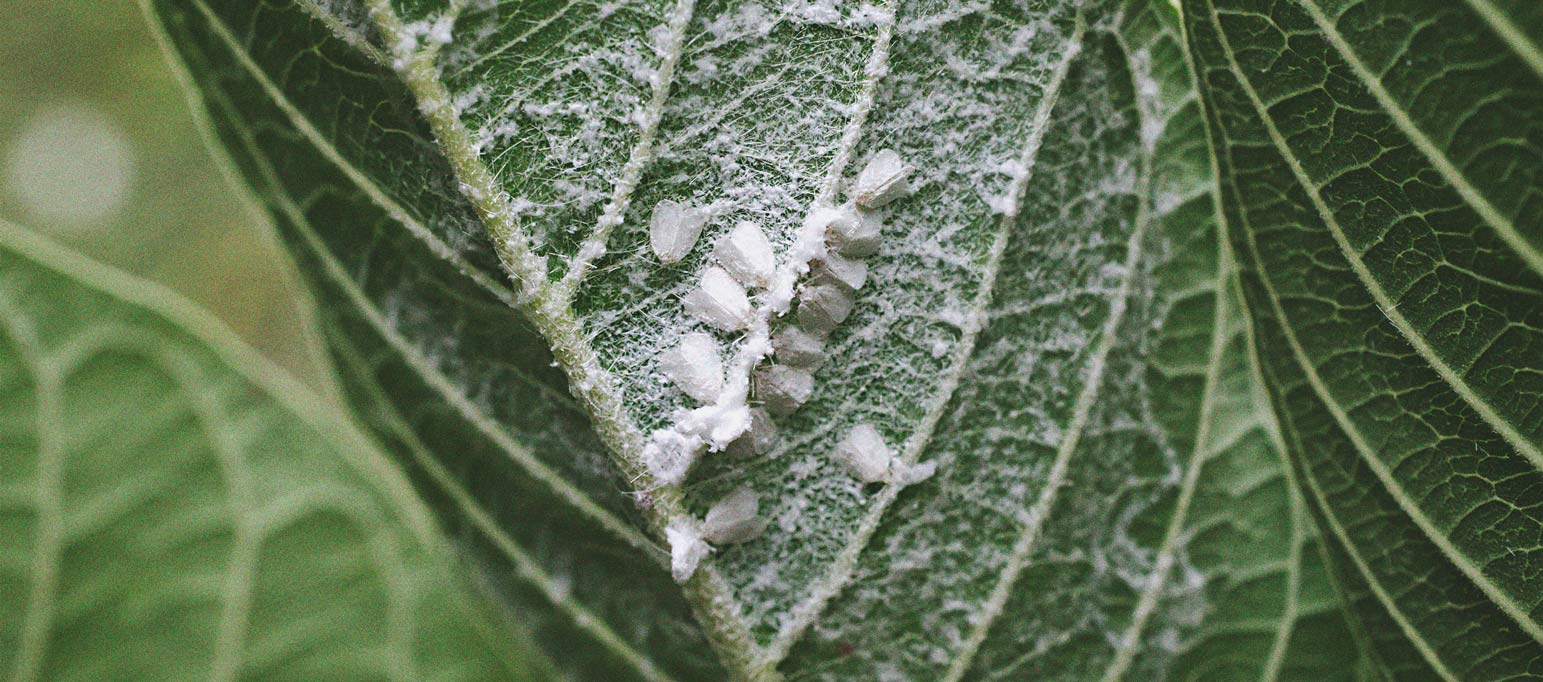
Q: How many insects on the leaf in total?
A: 13